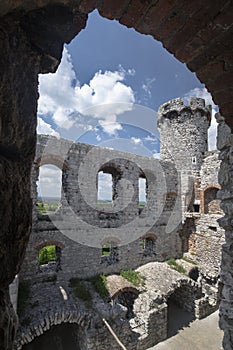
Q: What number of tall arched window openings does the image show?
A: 3